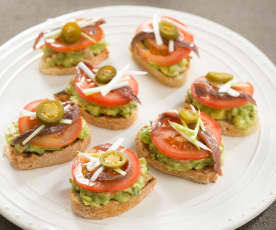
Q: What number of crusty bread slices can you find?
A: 7